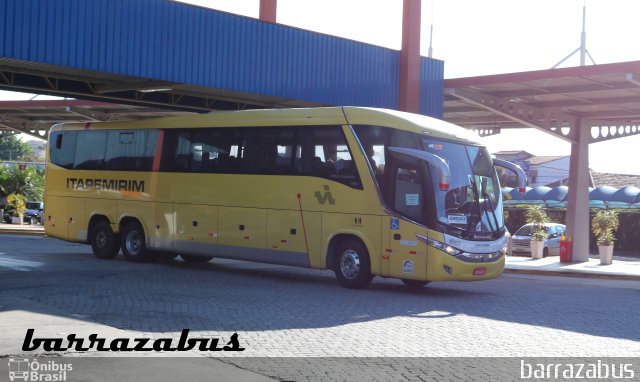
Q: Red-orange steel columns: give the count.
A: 2